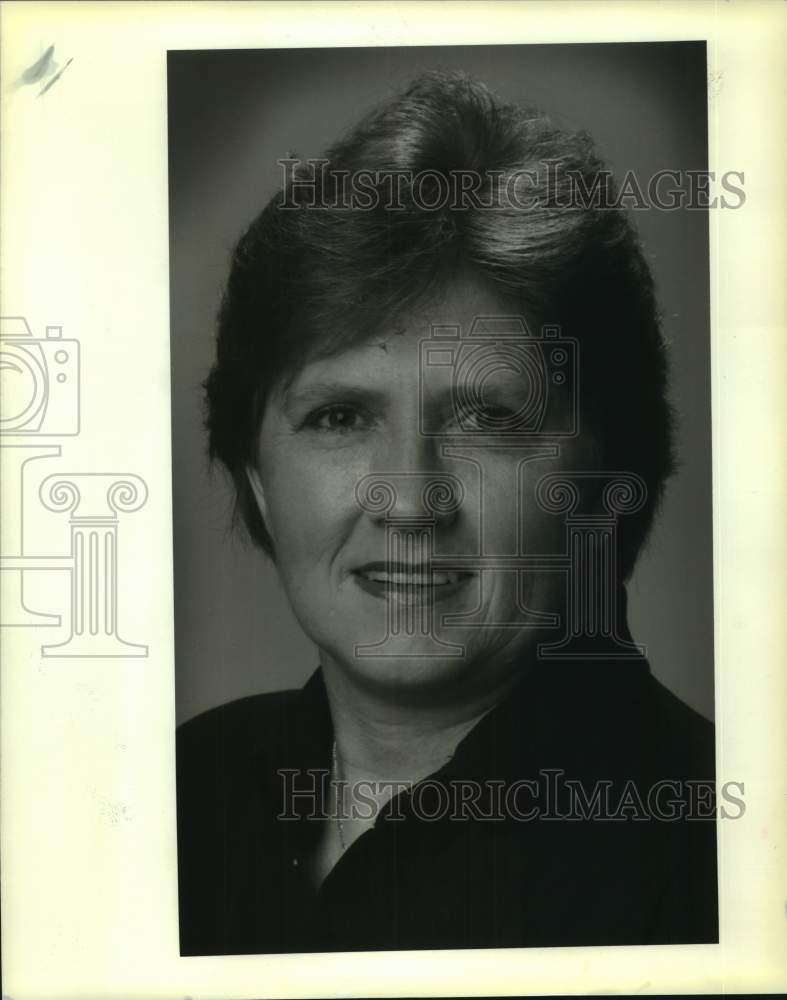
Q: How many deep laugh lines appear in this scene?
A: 2